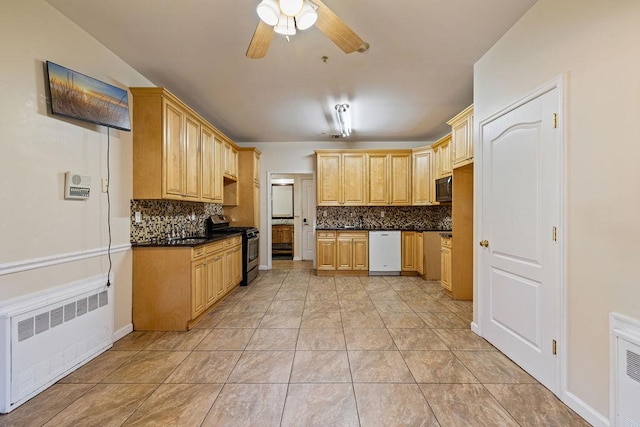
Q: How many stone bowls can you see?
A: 0